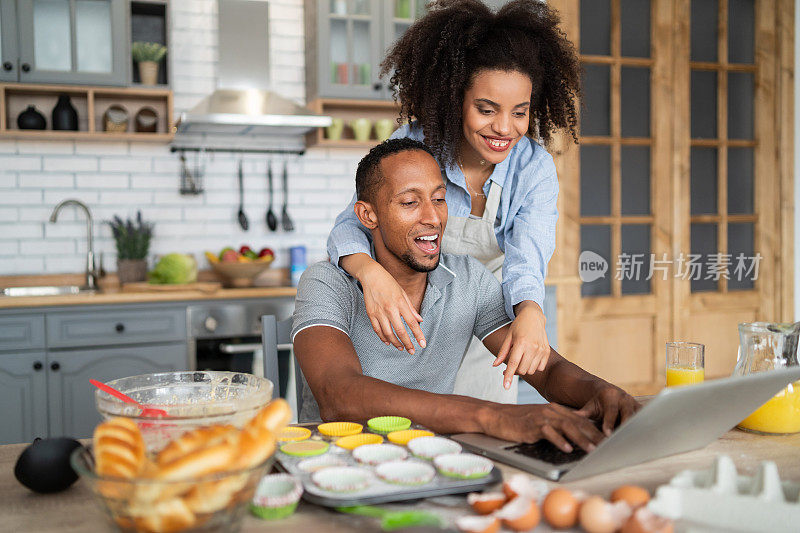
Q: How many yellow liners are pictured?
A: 4